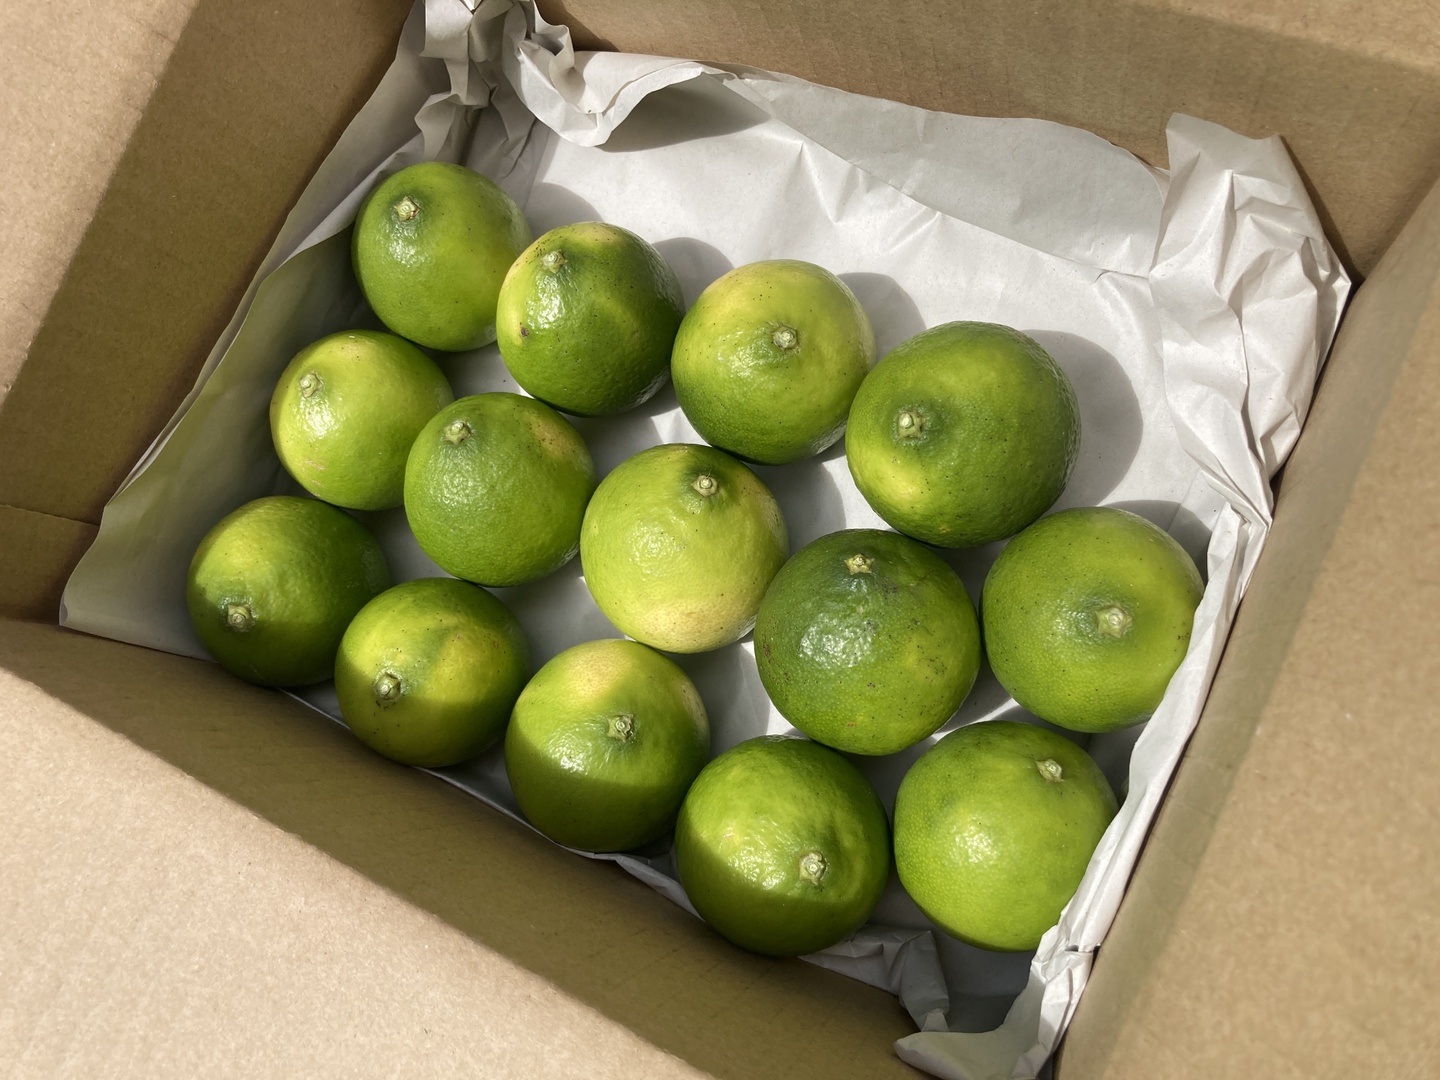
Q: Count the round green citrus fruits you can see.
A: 14